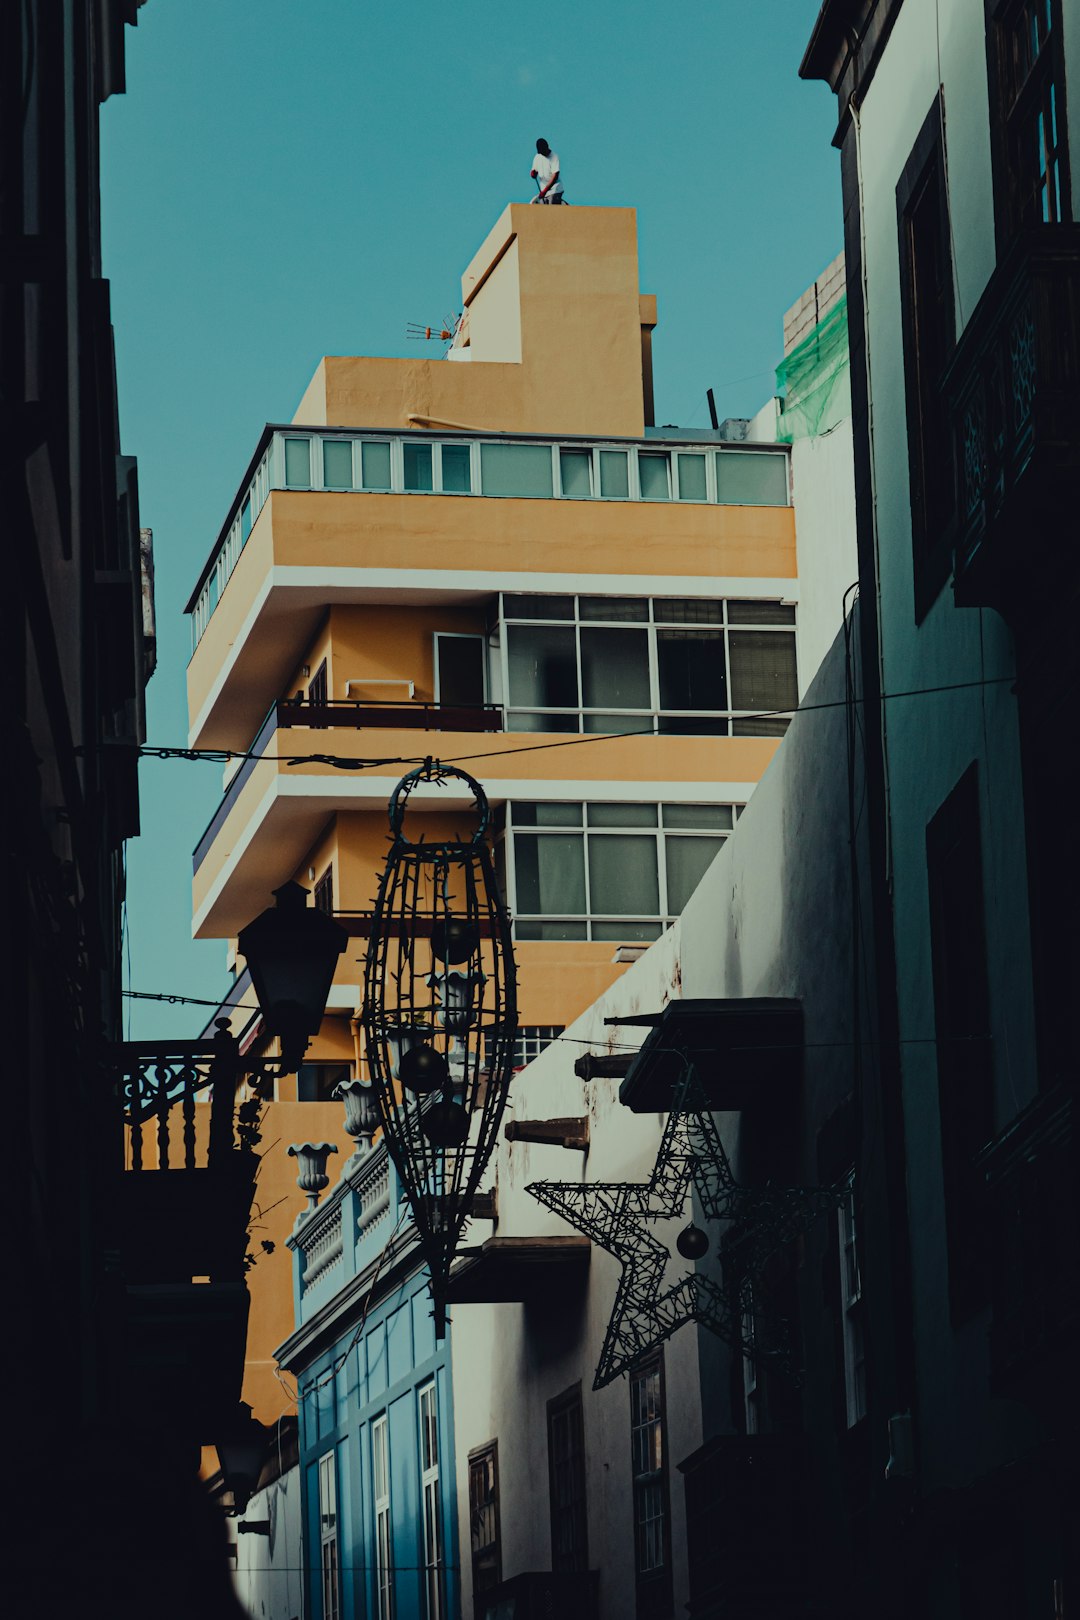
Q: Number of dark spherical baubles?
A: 4